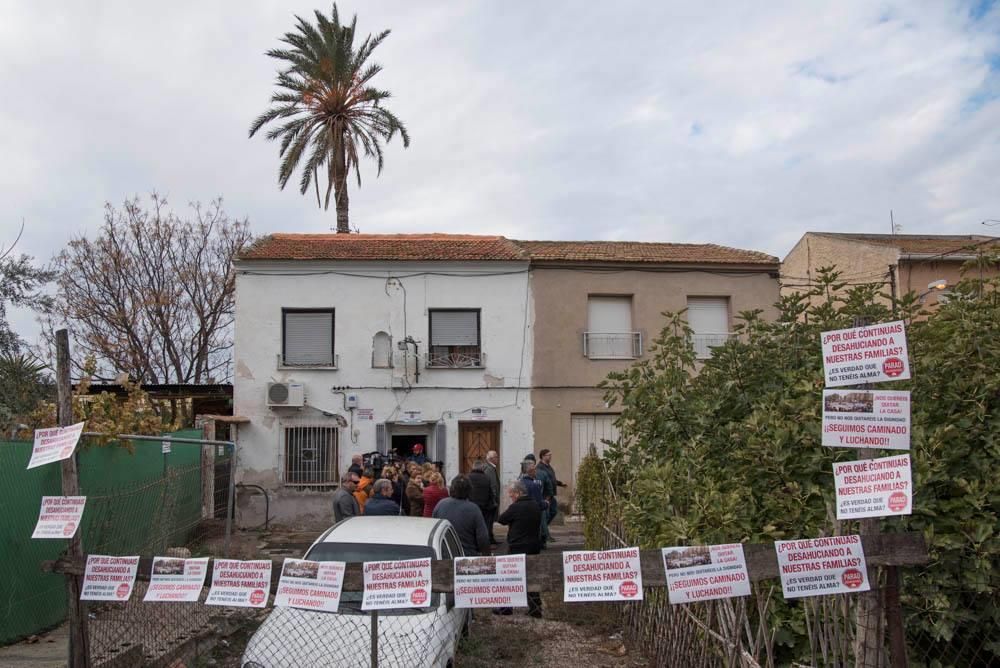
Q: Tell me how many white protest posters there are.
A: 14